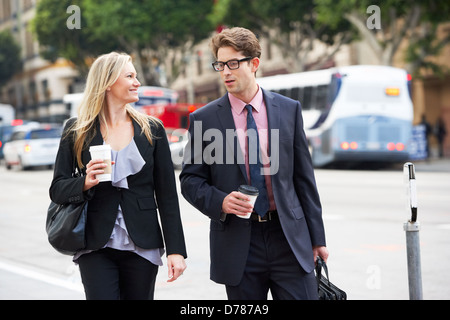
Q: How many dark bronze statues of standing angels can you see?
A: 0